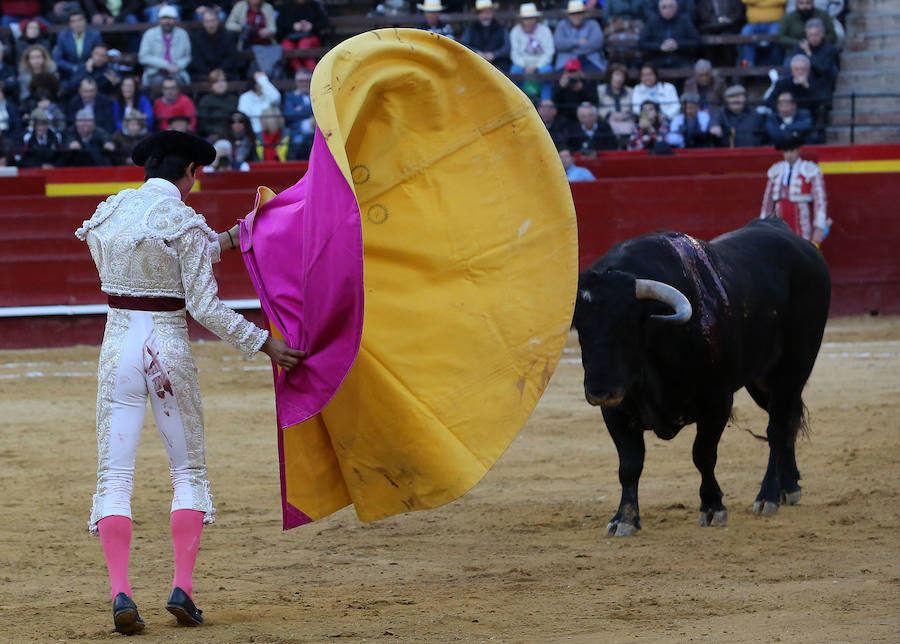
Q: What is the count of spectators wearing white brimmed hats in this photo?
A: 4